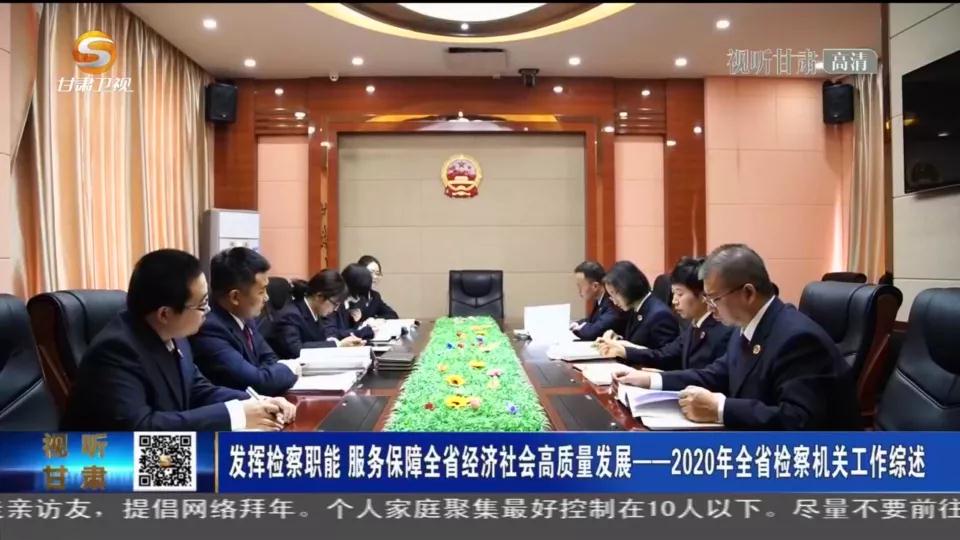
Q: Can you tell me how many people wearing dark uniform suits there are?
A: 9